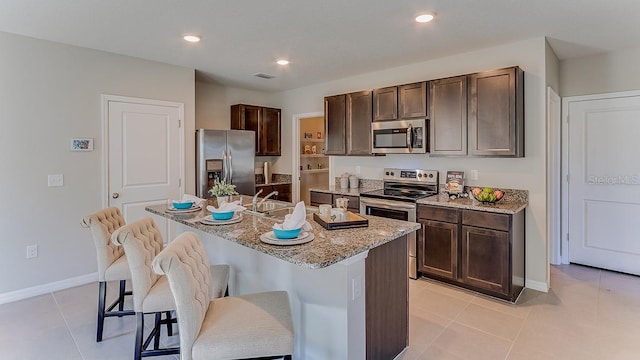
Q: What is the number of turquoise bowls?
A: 3